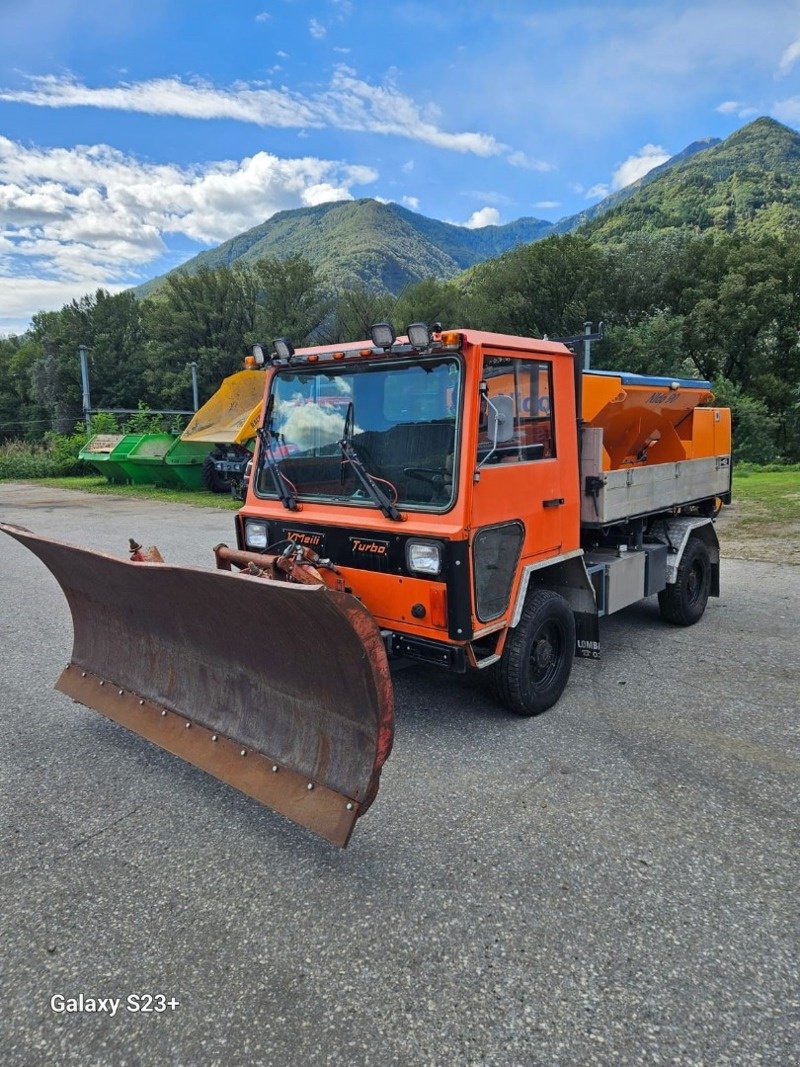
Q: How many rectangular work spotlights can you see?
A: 4